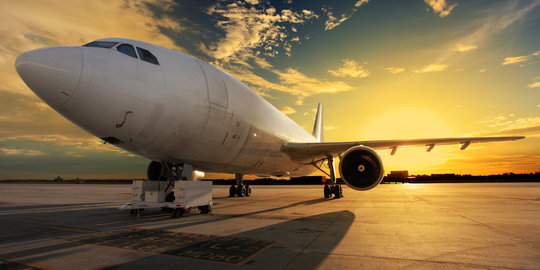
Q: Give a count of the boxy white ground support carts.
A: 1